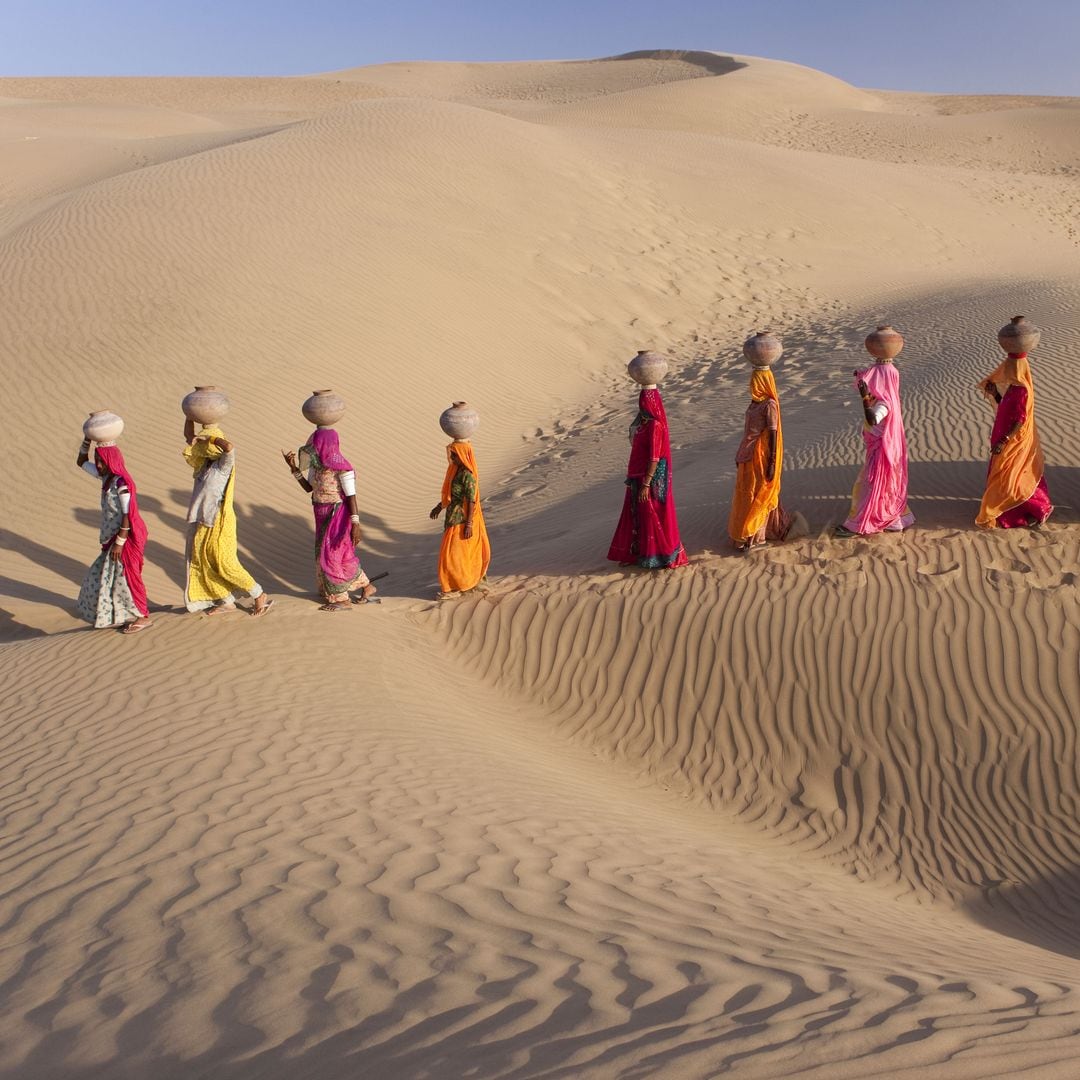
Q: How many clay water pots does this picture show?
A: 8